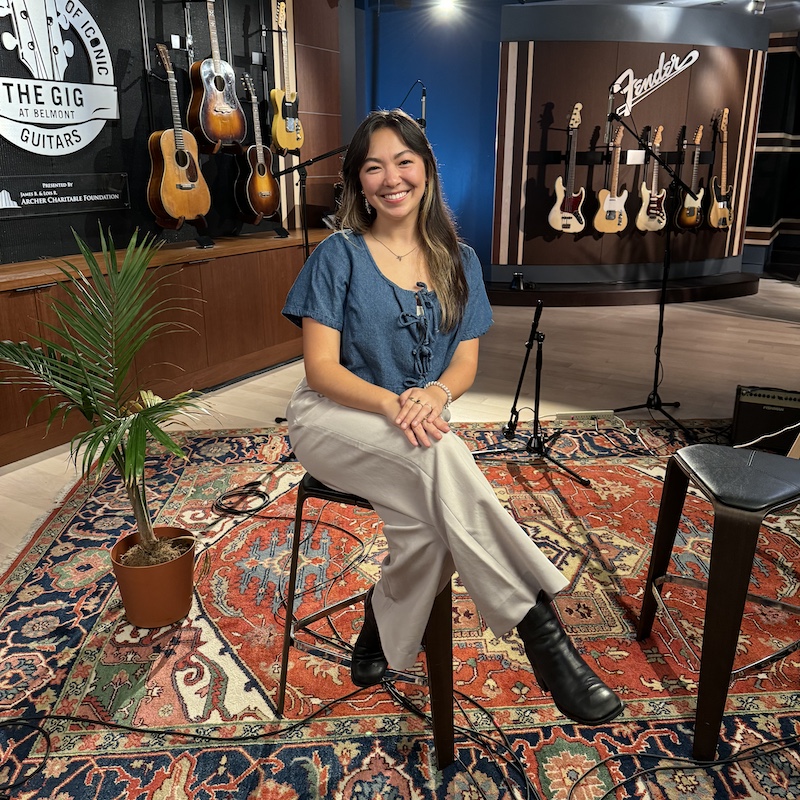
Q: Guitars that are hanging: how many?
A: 9